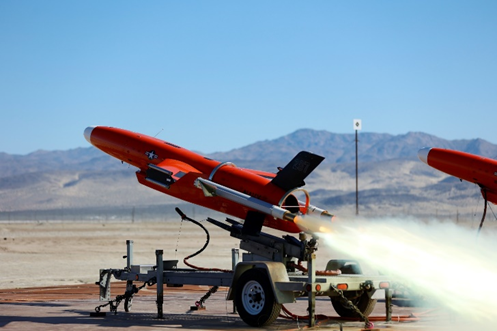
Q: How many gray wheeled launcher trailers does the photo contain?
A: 1